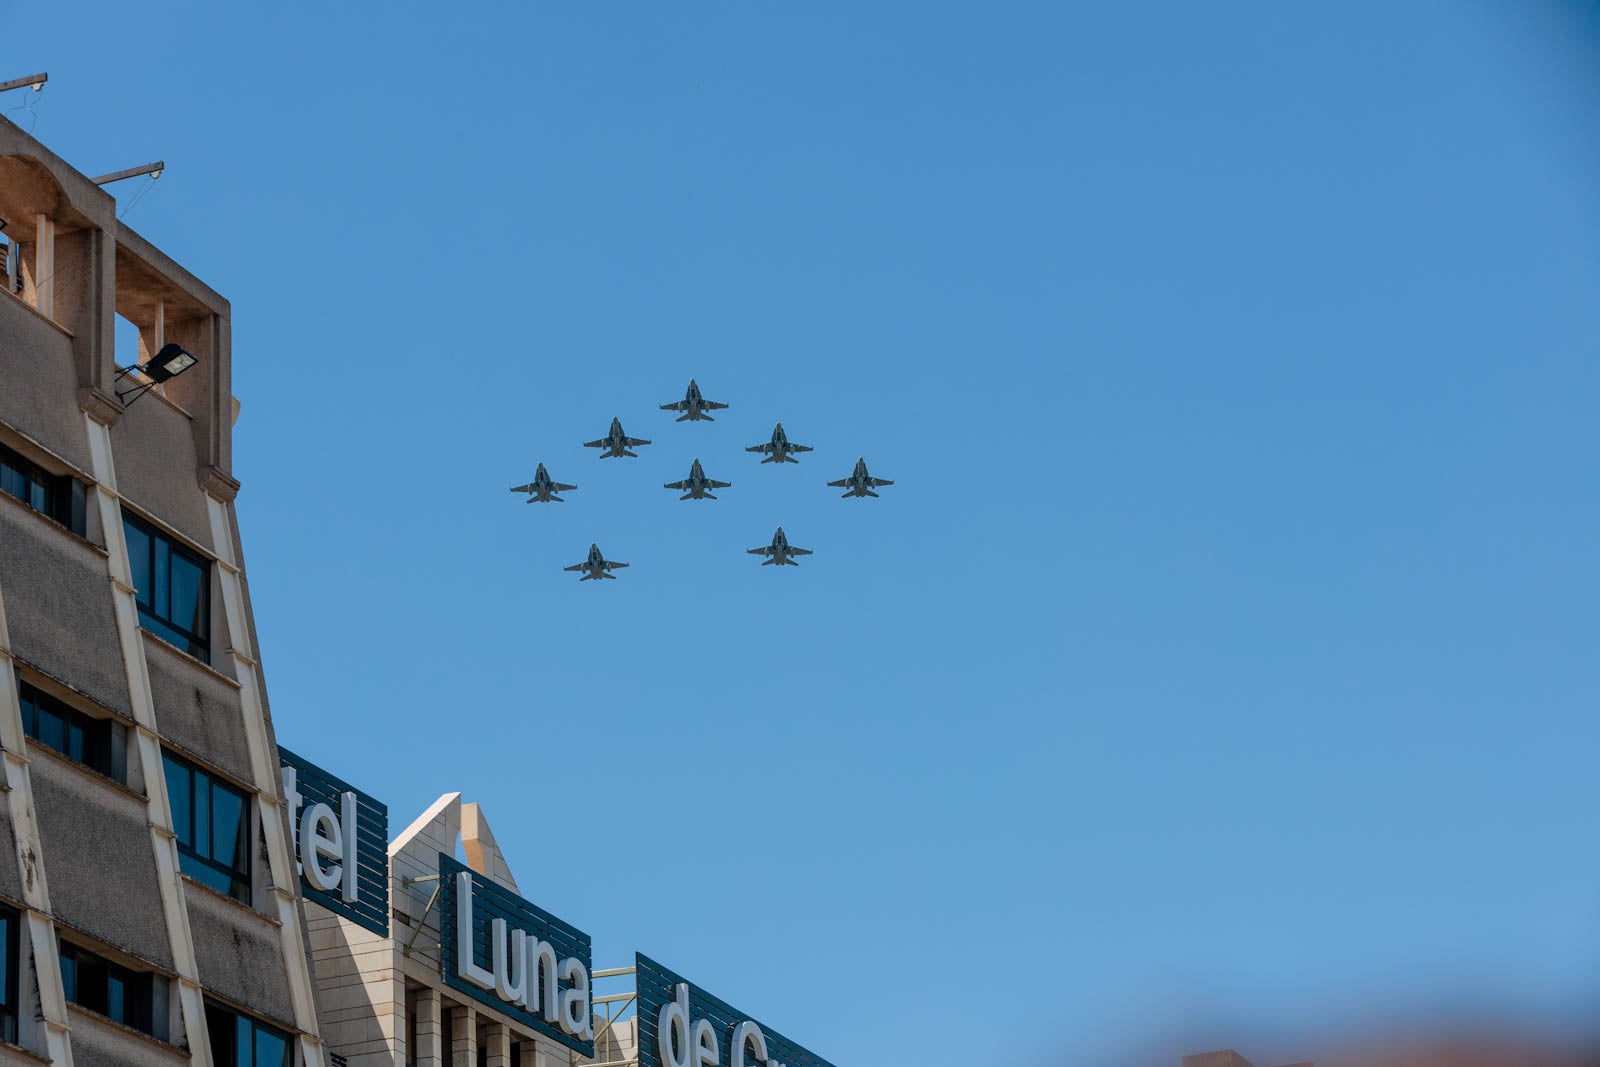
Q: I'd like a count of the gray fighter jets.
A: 8